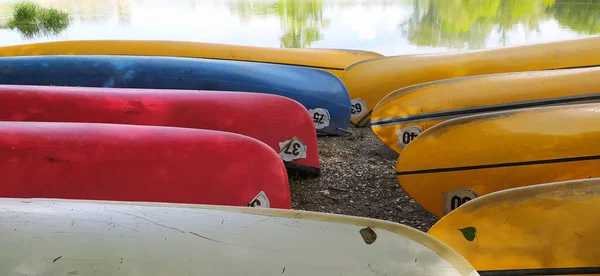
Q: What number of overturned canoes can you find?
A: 9